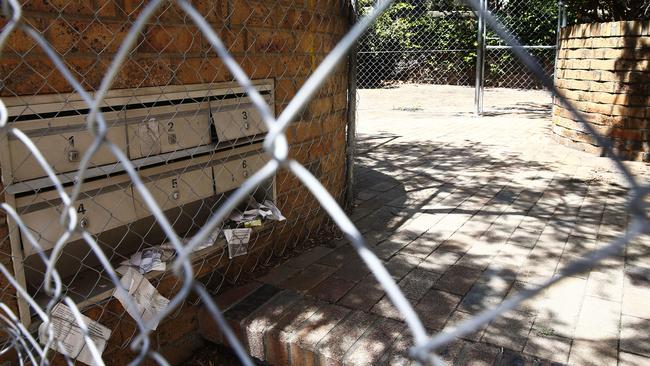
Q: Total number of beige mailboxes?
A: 6